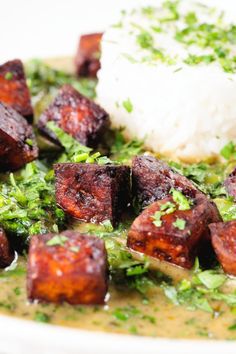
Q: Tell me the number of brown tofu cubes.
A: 11